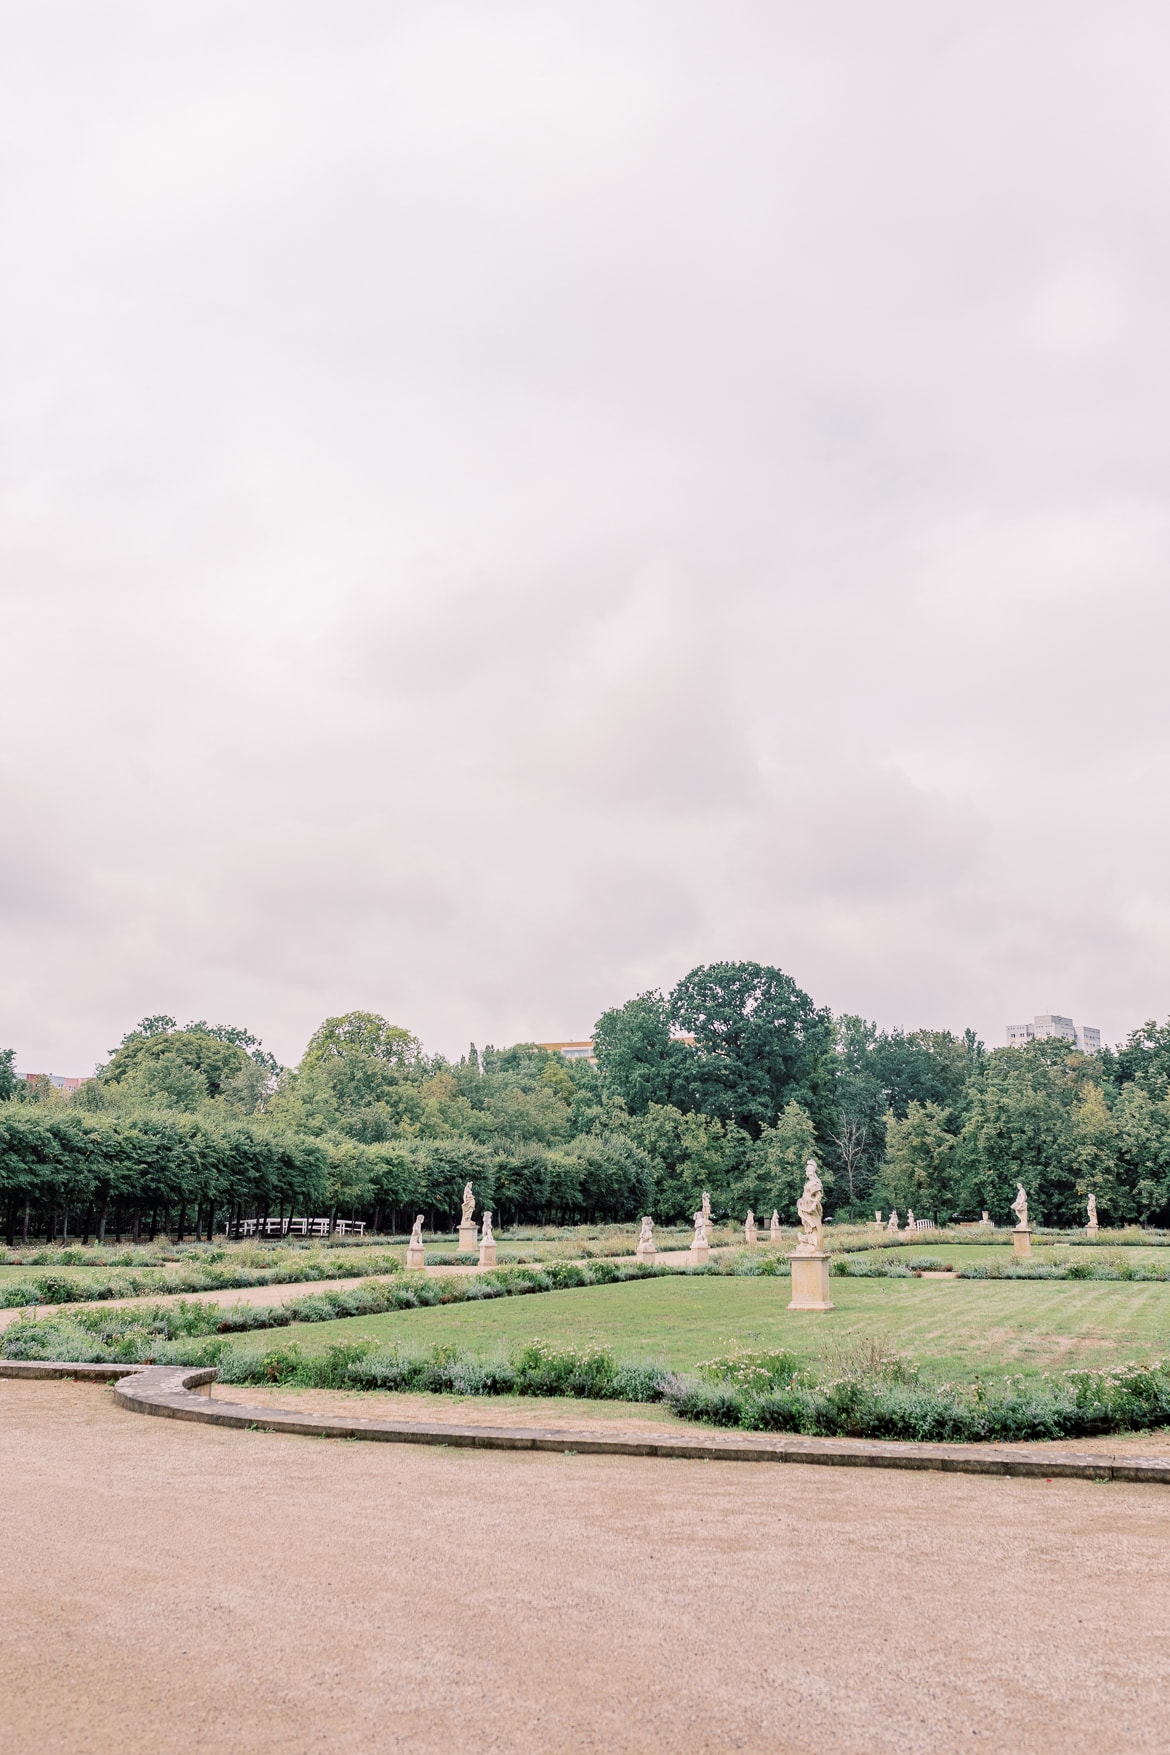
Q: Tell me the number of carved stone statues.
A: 13